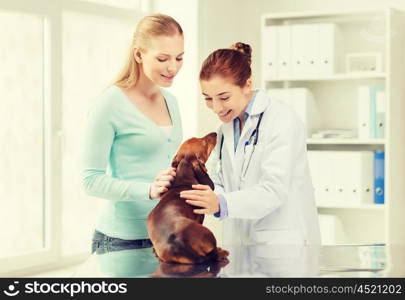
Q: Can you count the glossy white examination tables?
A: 1